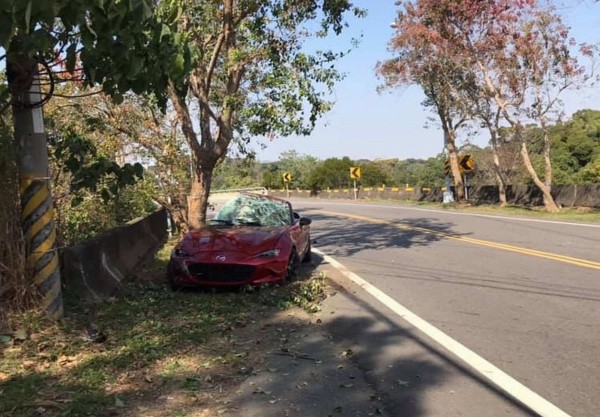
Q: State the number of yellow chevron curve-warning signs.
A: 3